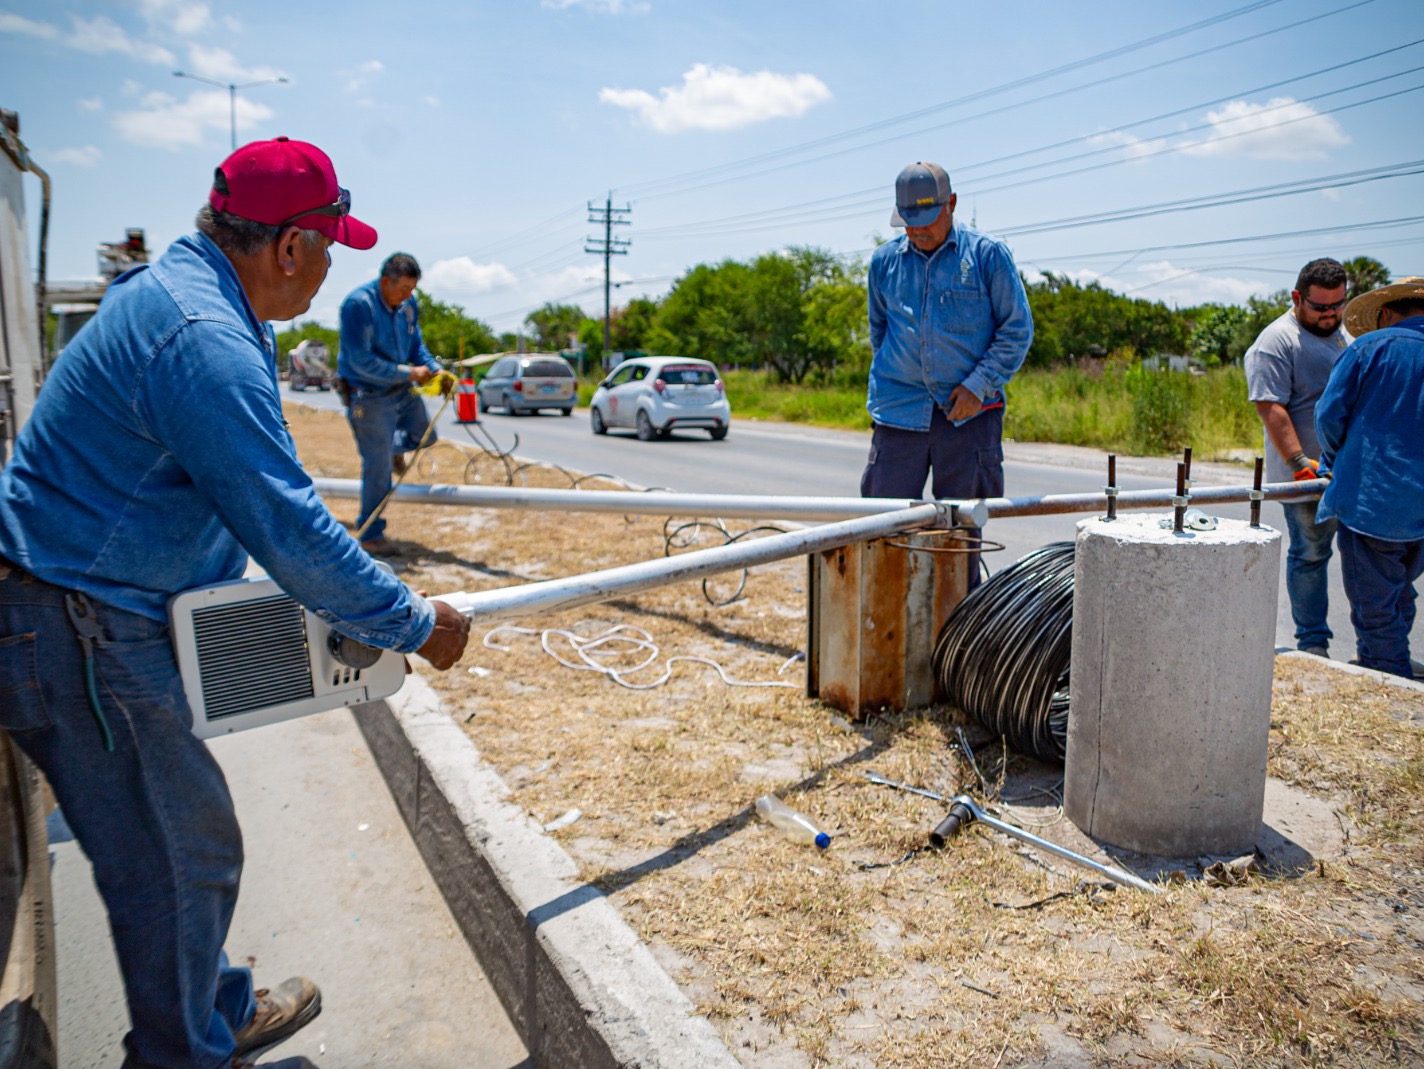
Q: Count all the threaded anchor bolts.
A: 4